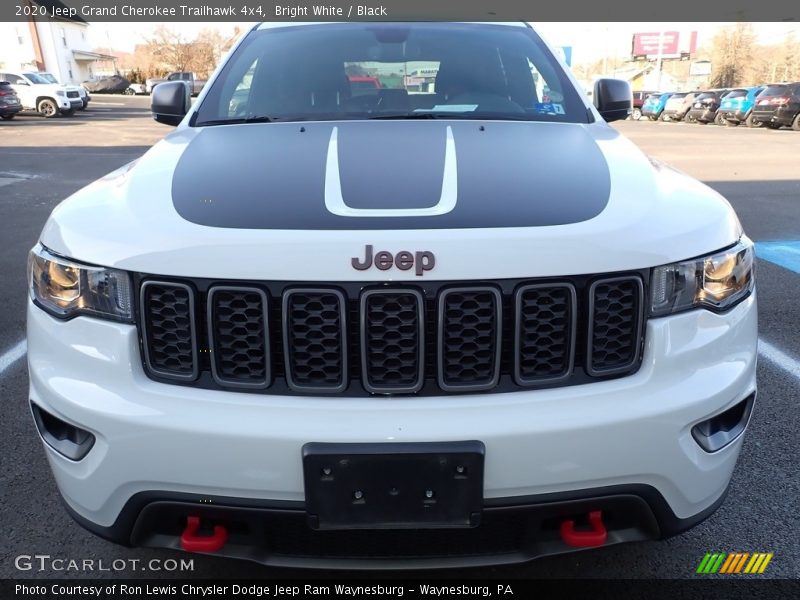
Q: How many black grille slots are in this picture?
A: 7